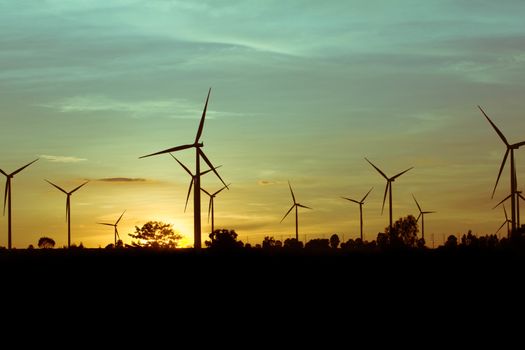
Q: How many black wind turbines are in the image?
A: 13